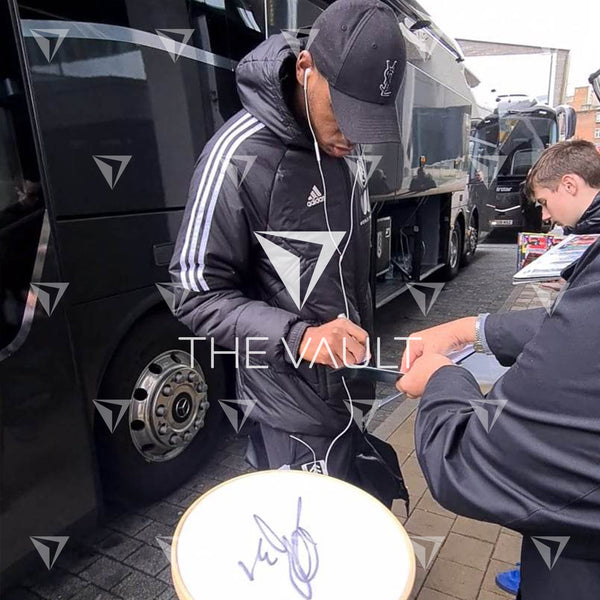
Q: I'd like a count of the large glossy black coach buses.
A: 2